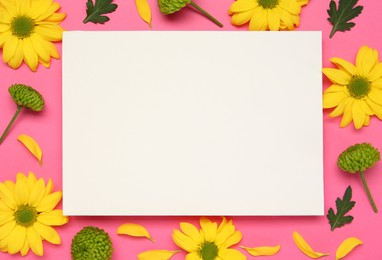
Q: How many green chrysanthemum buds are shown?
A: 4